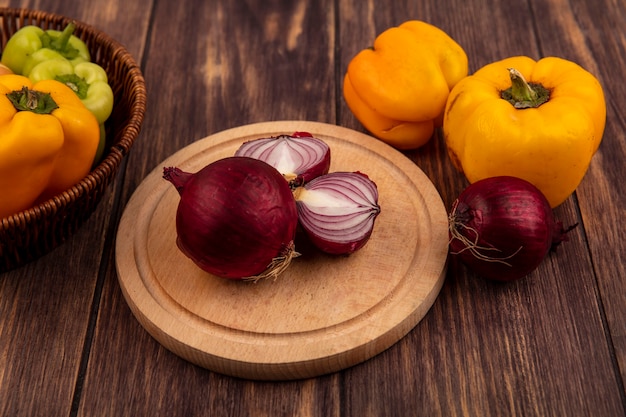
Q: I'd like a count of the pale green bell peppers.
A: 2